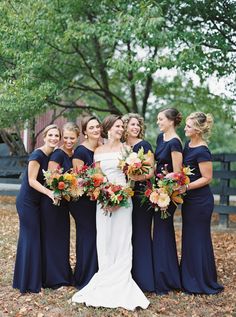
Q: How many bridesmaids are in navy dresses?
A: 6